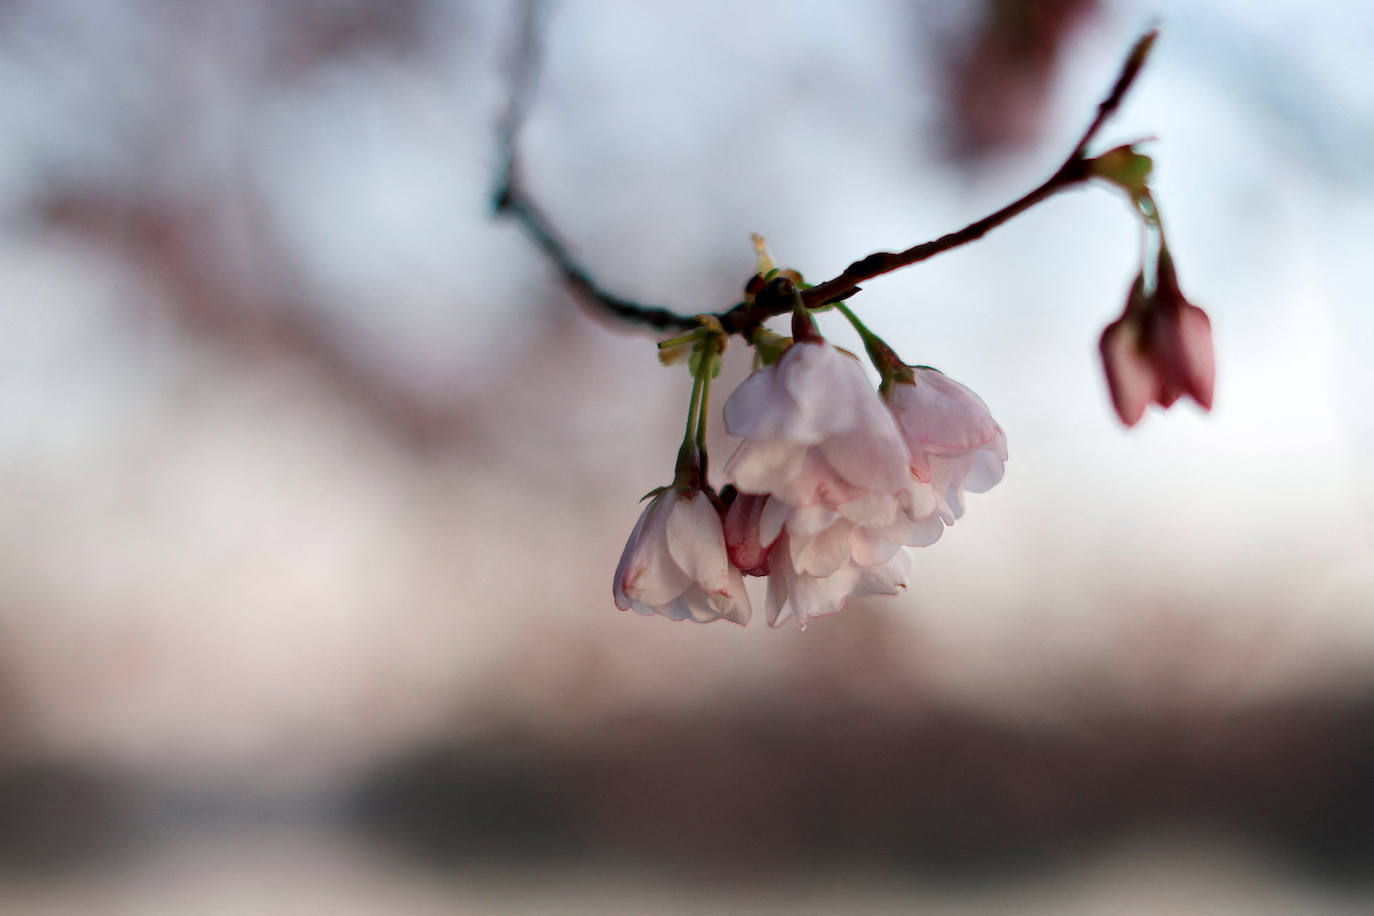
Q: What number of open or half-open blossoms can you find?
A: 4